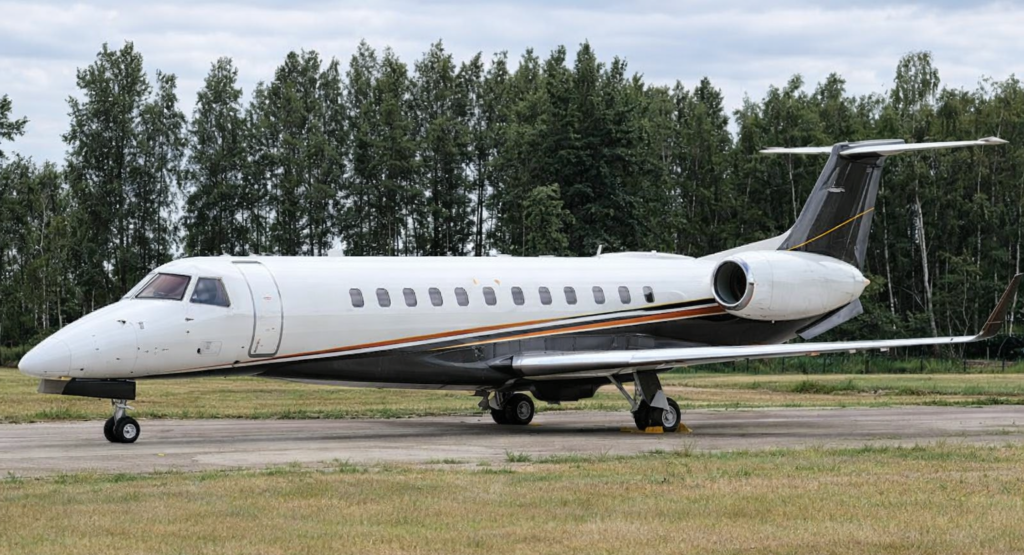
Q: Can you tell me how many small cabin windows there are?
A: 12